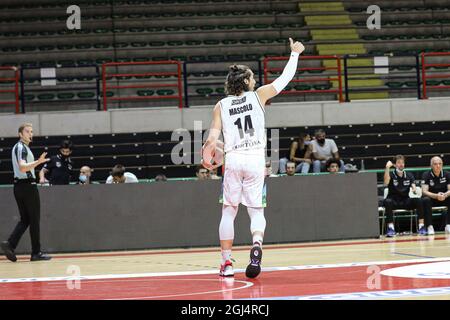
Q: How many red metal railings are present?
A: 4